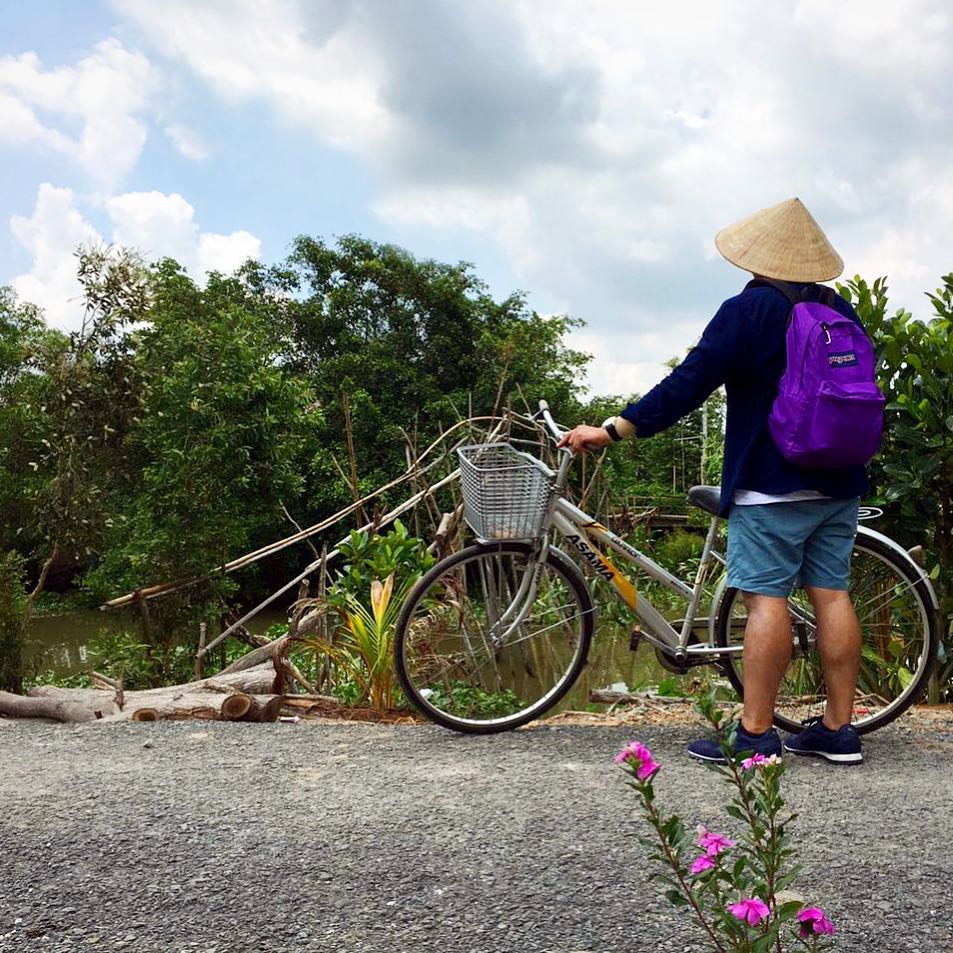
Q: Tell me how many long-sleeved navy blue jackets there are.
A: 1